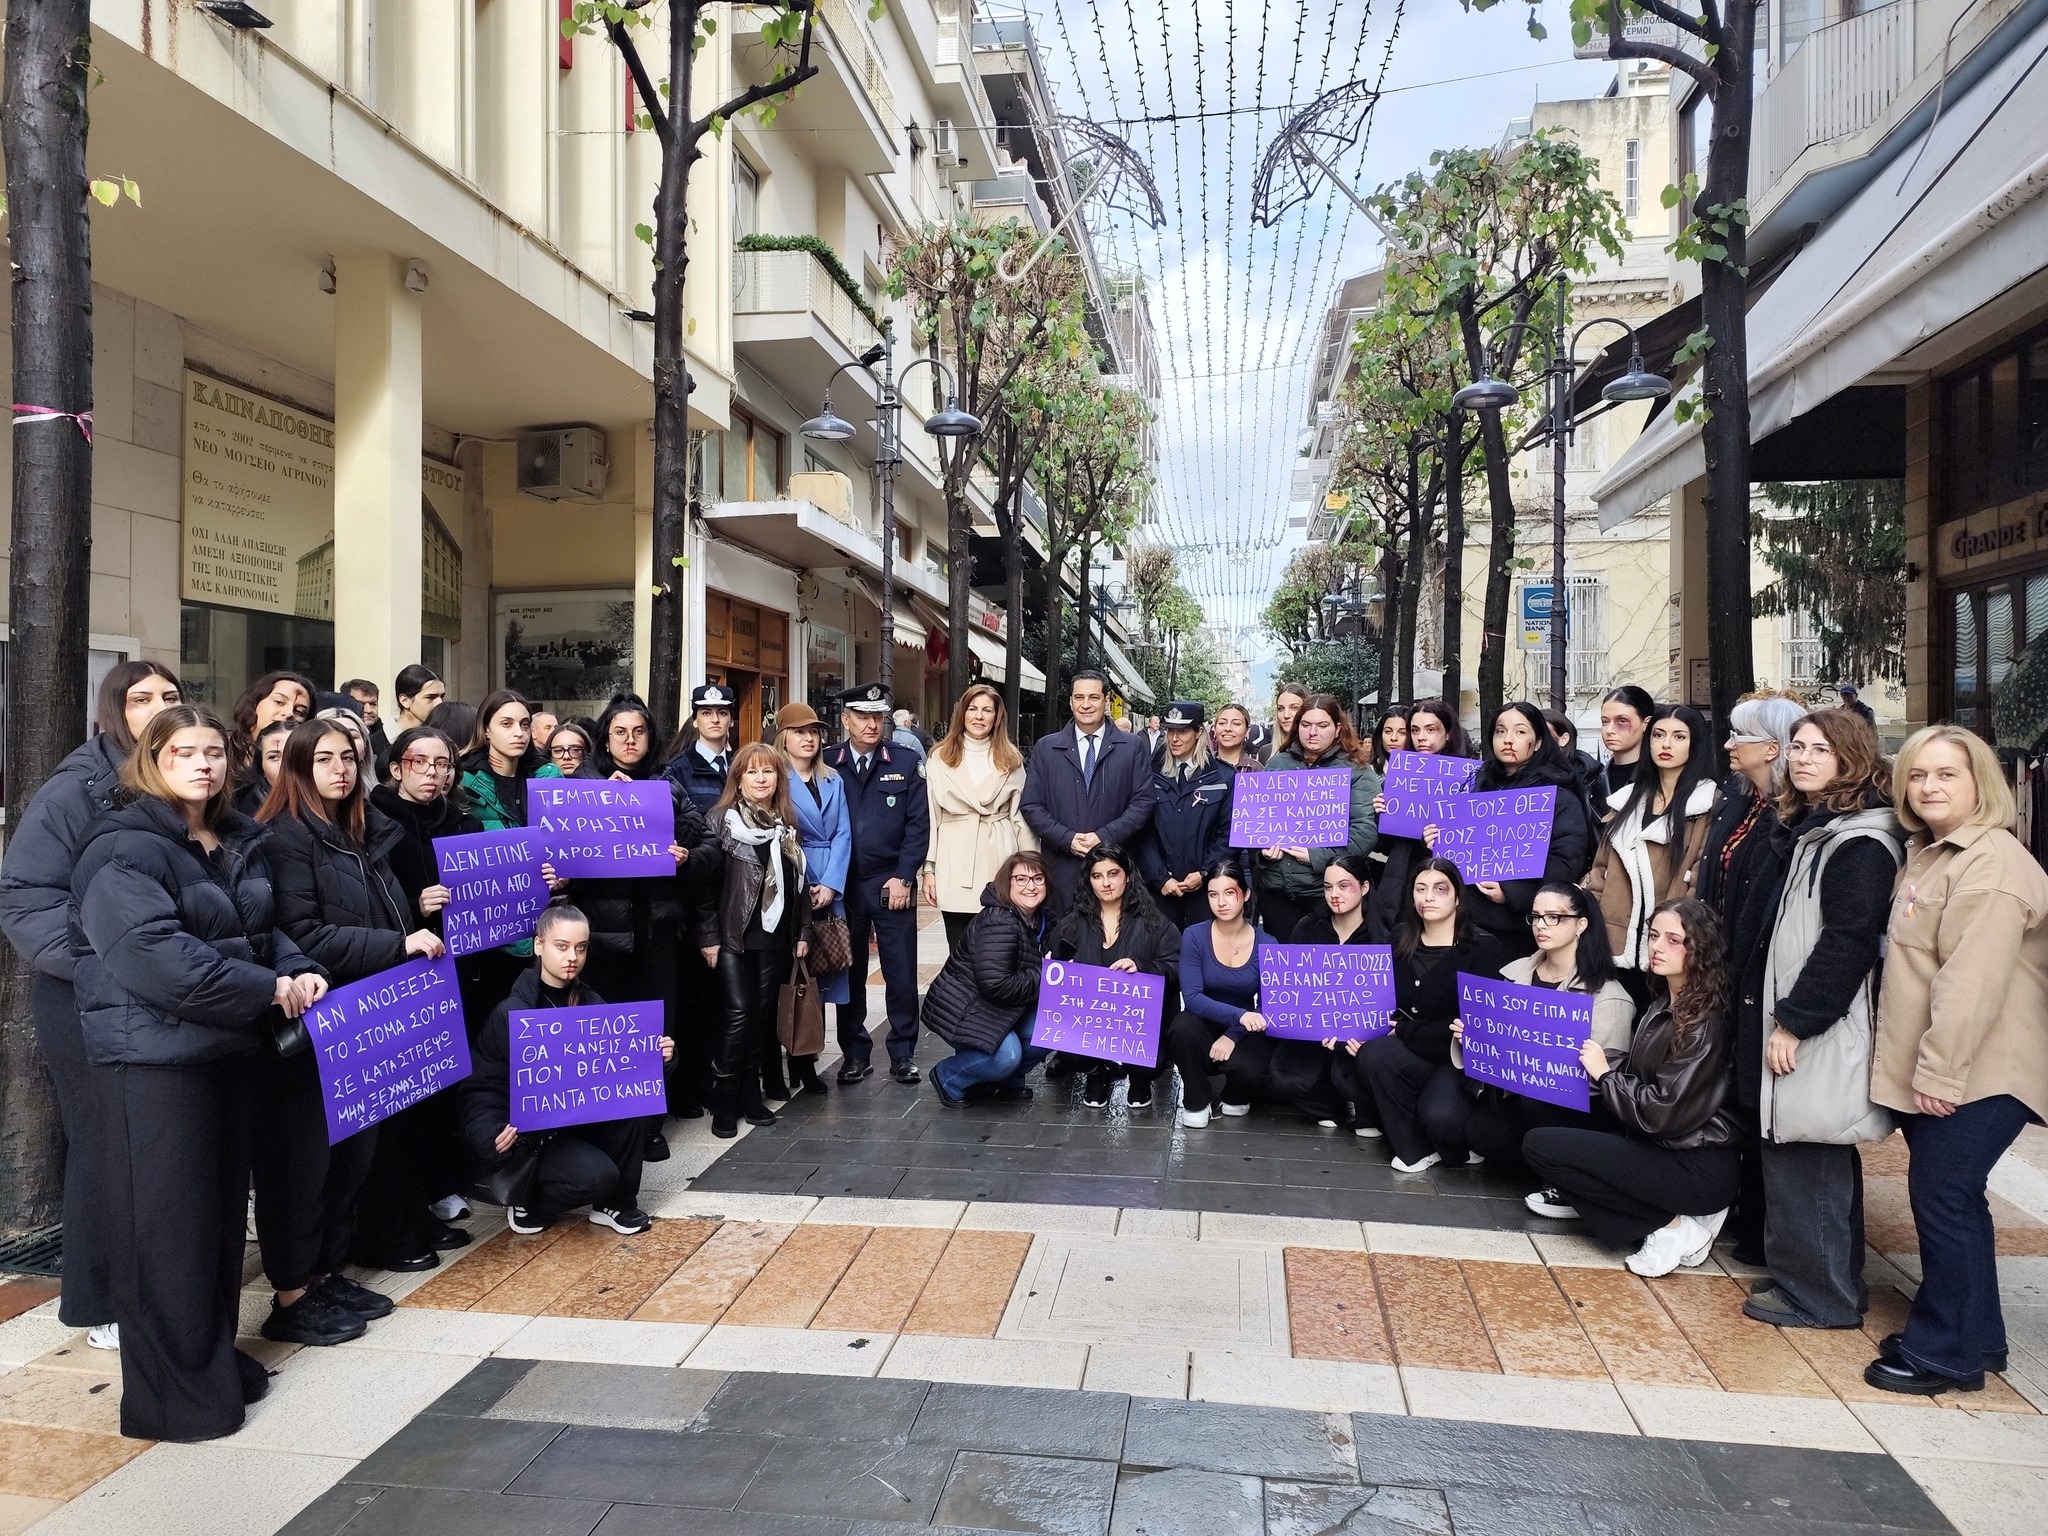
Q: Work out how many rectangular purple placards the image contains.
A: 10